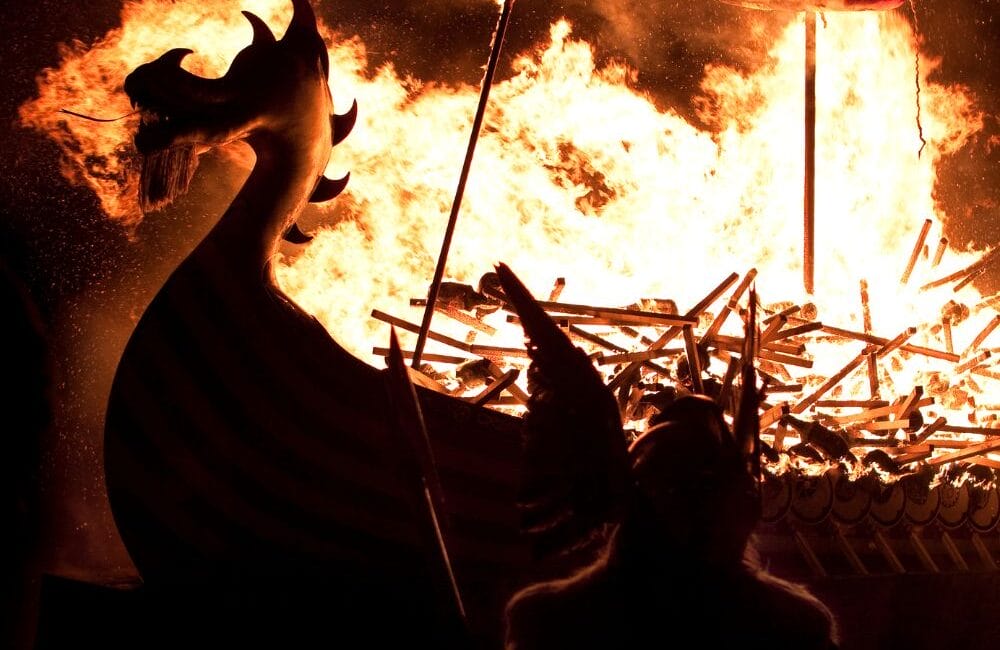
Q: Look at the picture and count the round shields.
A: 7